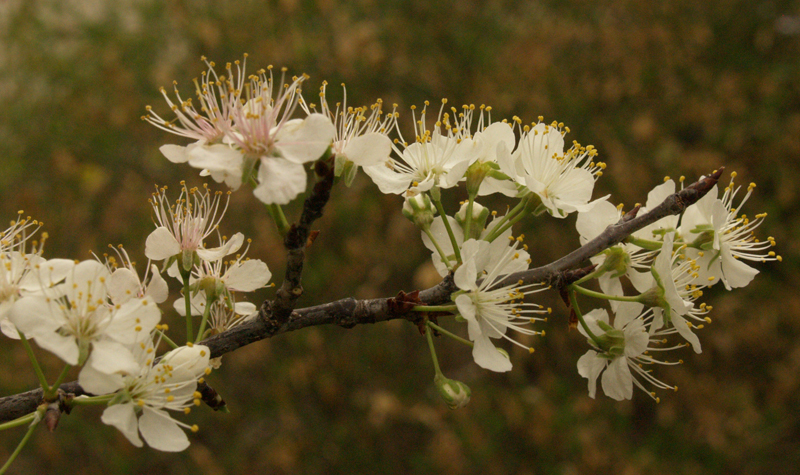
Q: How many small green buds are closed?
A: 3